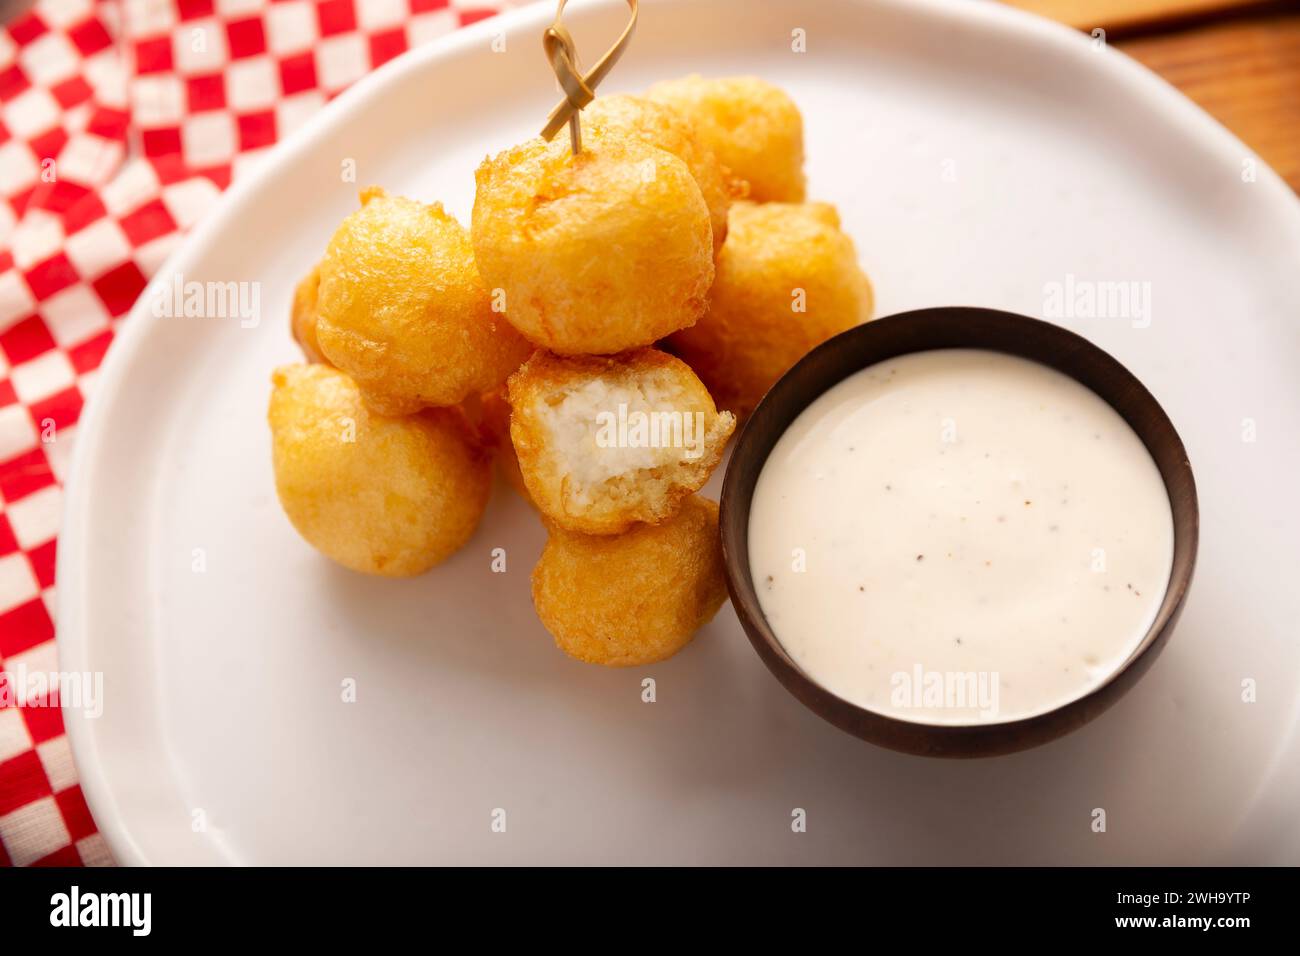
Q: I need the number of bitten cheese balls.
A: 1